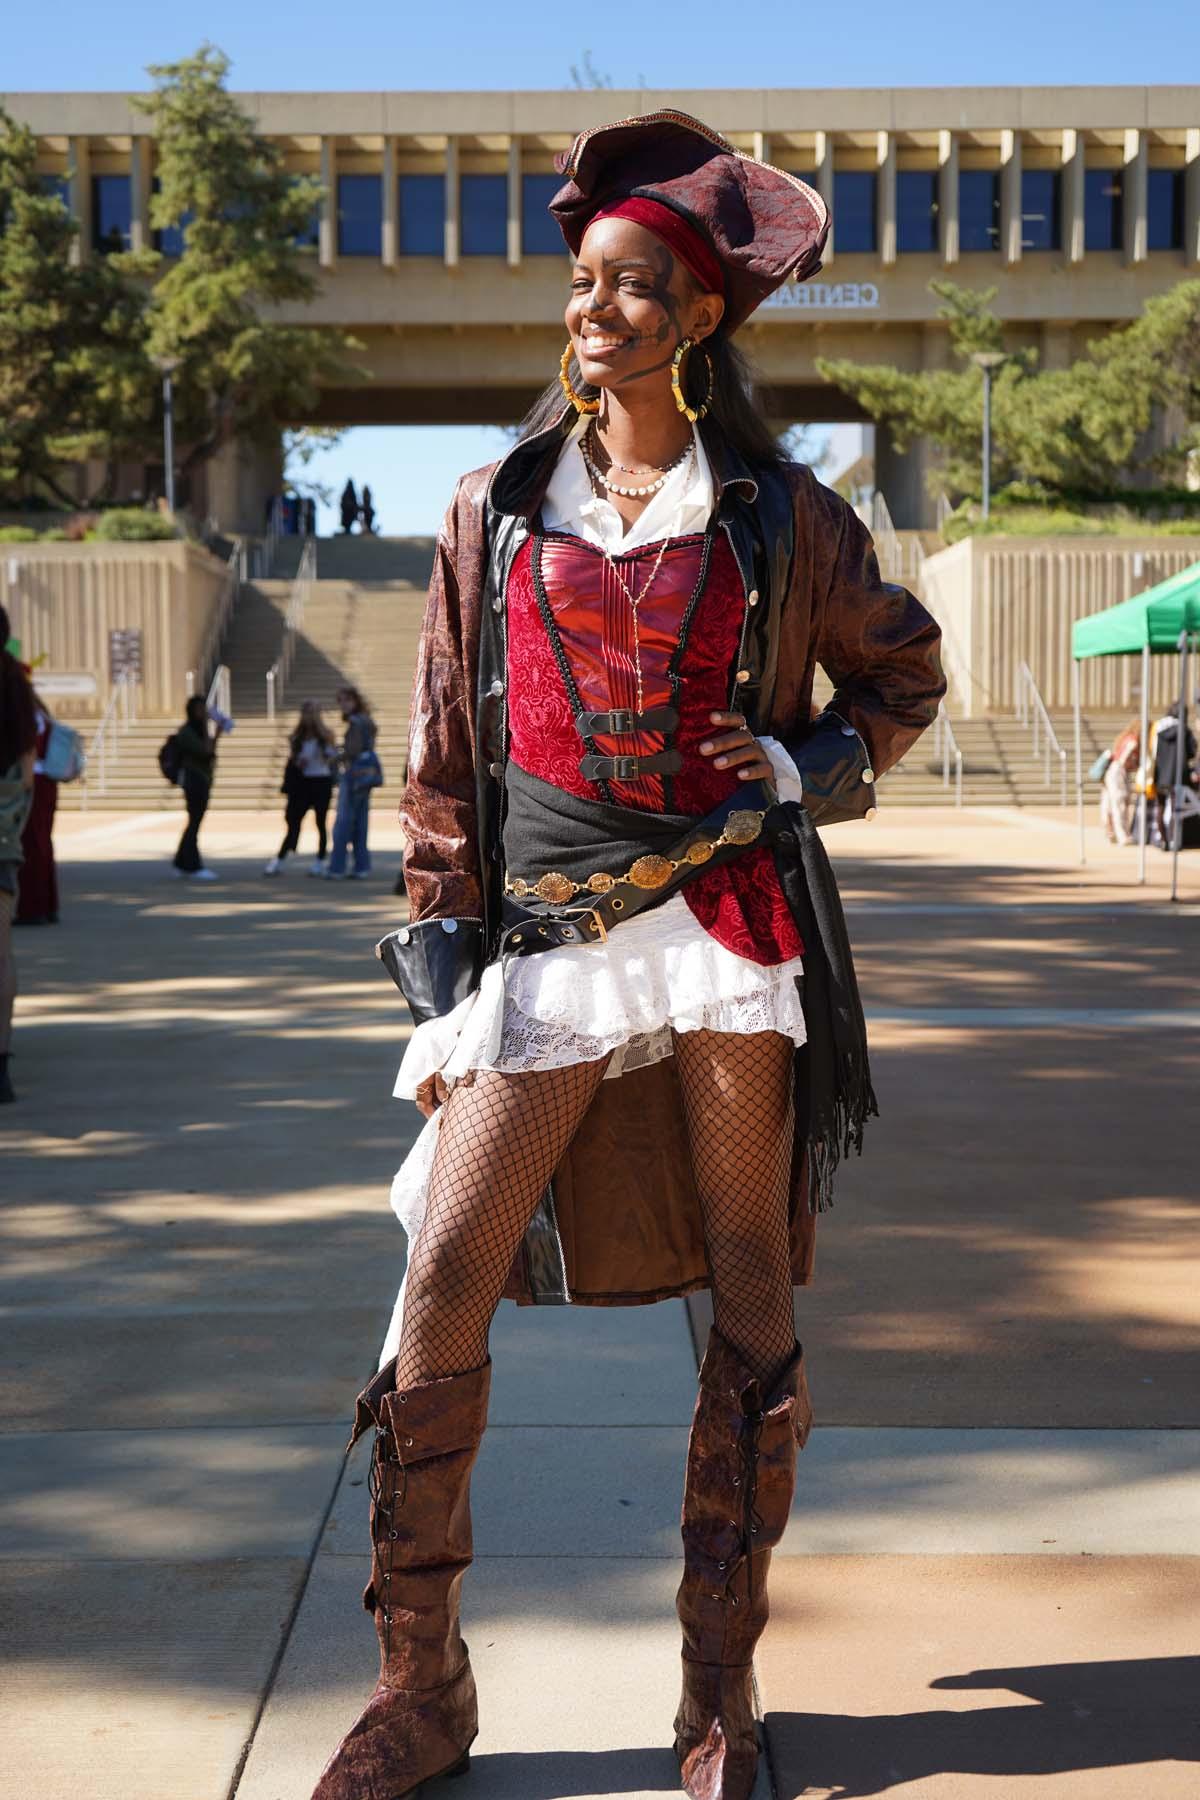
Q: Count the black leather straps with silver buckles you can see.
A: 2